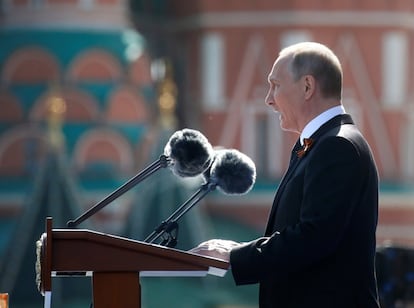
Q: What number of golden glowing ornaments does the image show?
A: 2